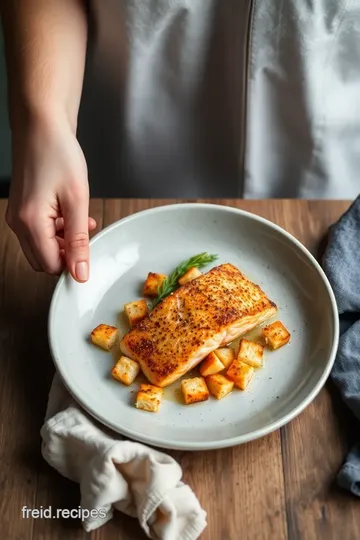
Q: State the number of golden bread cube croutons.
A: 13